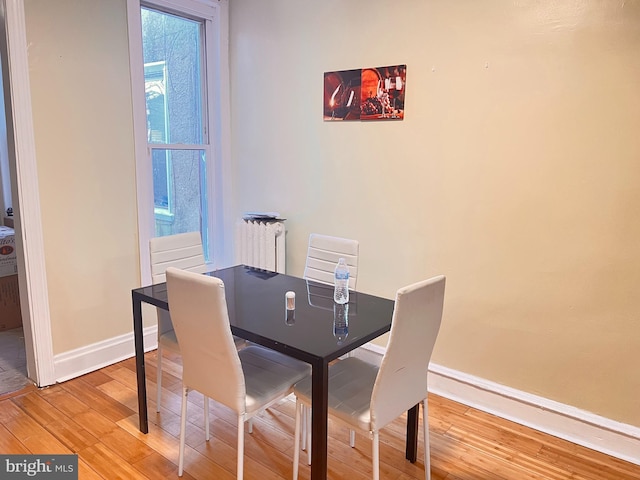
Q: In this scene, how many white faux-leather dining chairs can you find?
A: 4